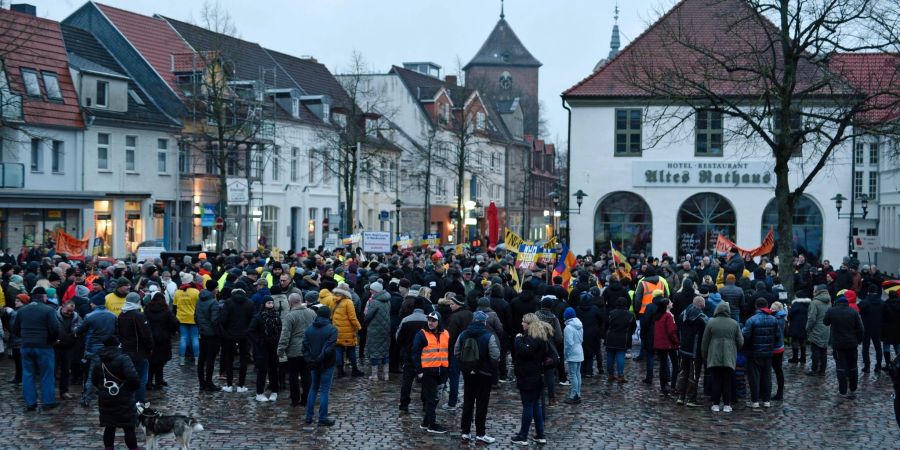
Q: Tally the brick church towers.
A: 1